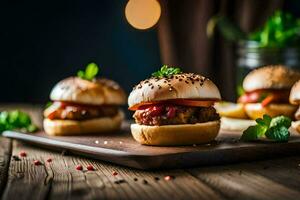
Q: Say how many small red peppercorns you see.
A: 7